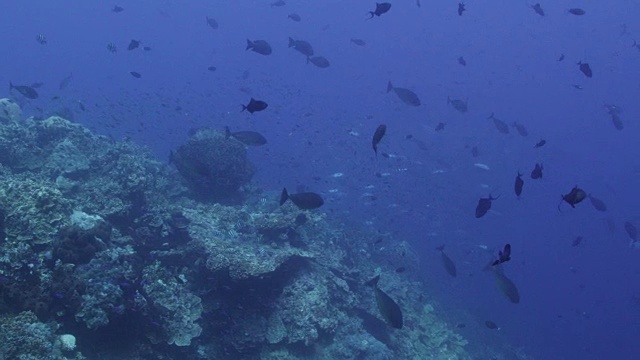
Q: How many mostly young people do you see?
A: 0